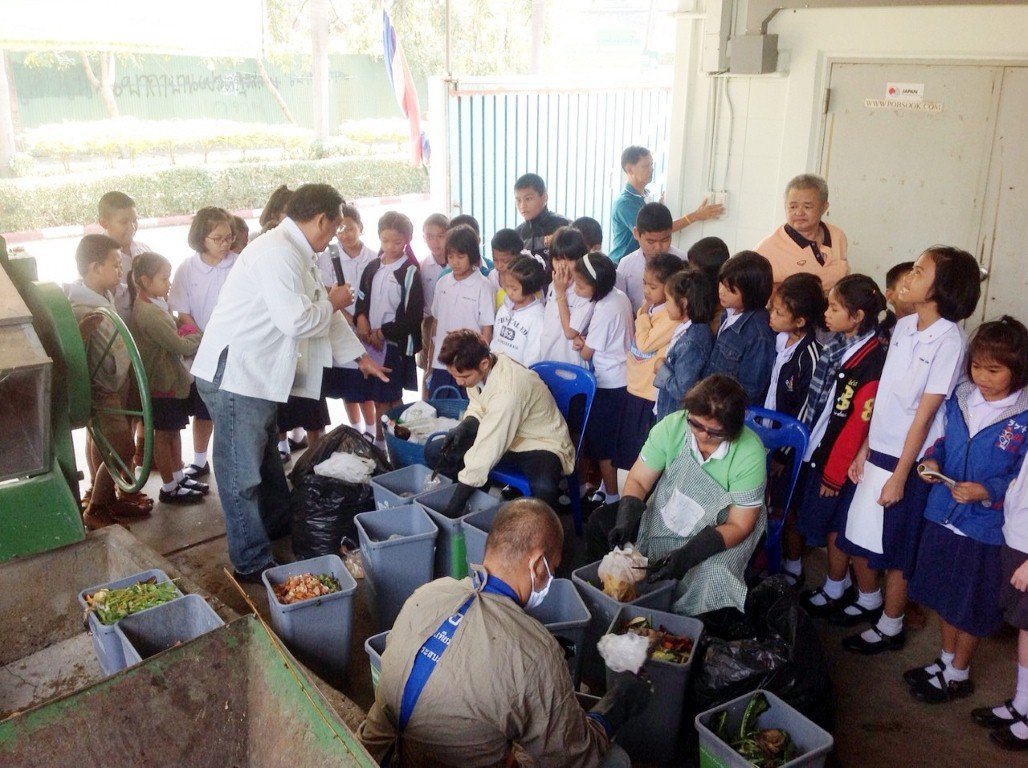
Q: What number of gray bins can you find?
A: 12